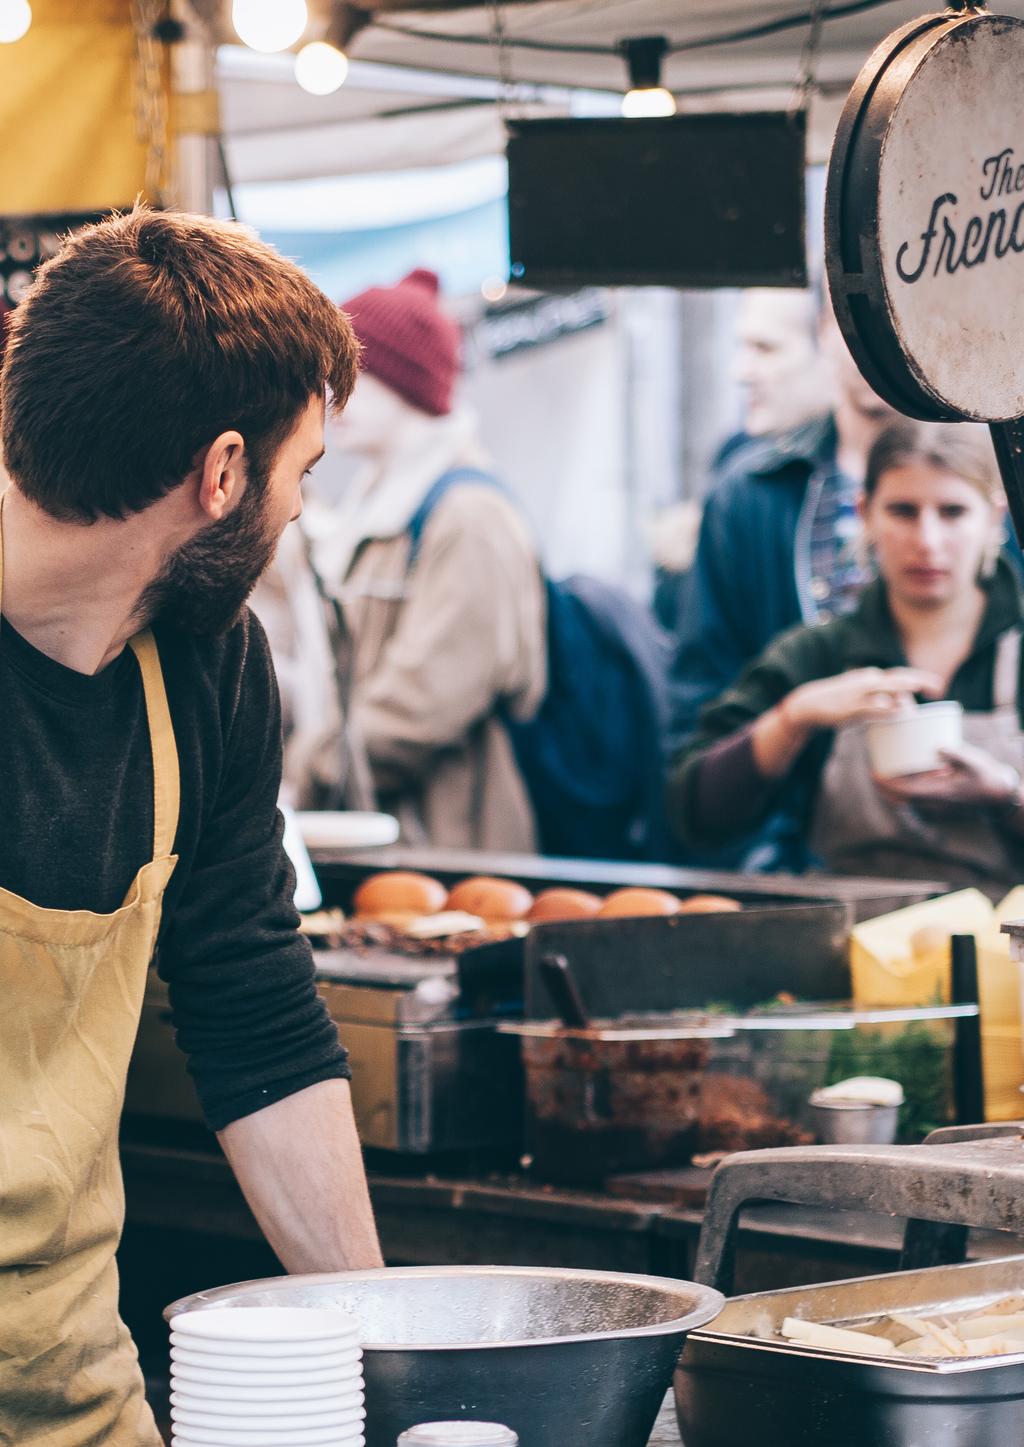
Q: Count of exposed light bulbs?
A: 4